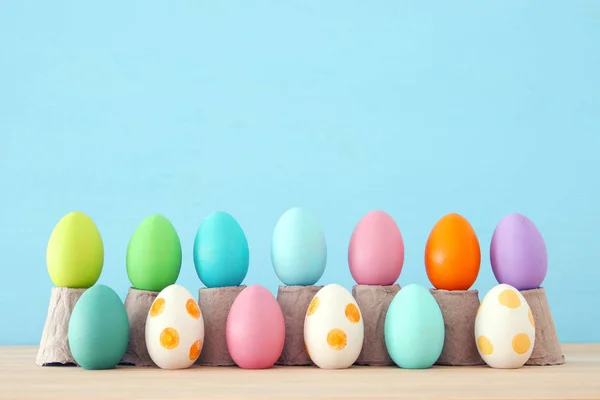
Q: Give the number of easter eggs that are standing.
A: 13